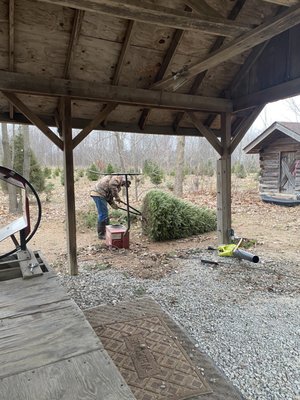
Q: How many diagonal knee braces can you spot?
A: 4